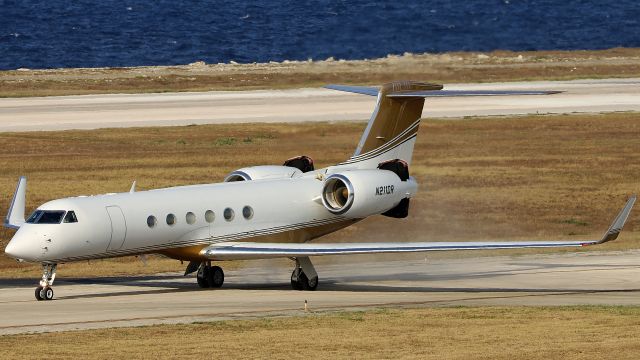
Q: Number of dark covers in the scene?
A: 3